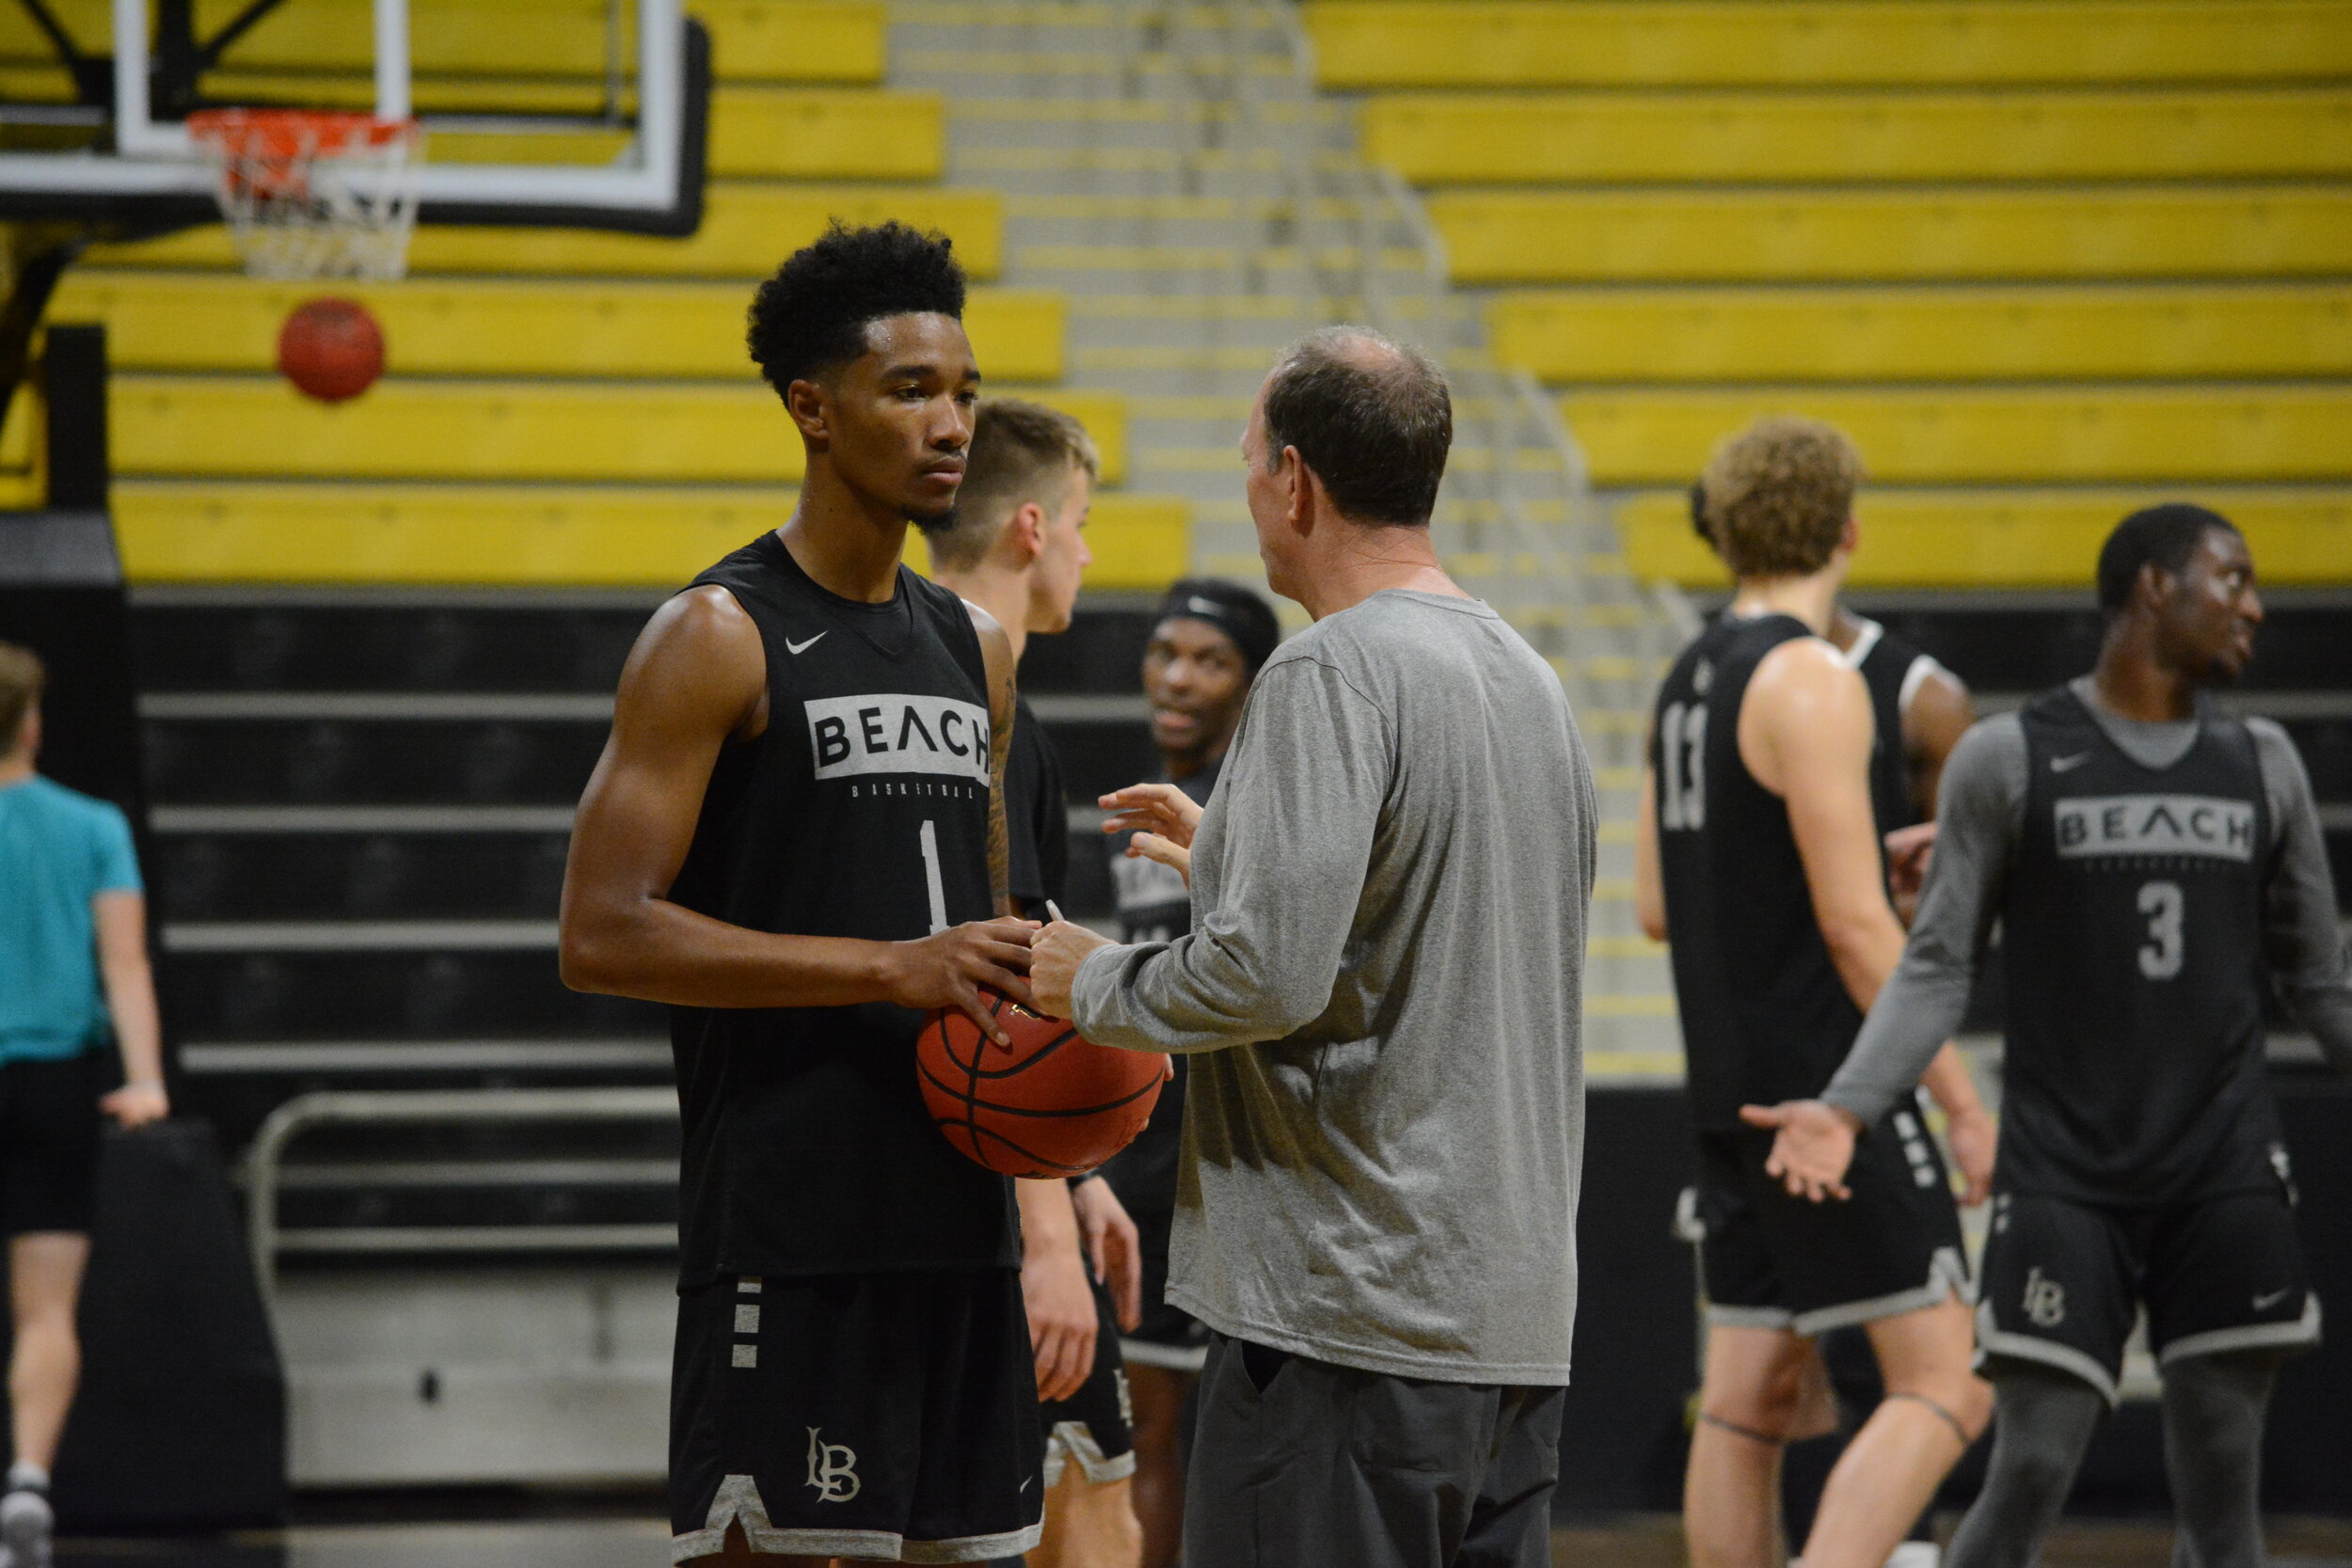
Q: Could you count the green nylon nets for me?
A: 0